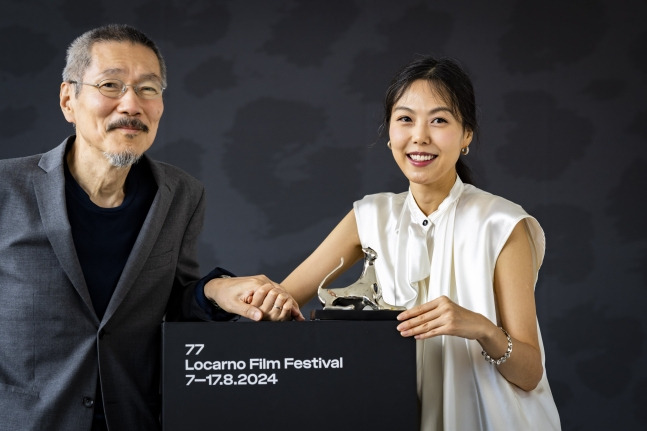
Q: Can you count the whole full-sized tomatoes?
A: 0